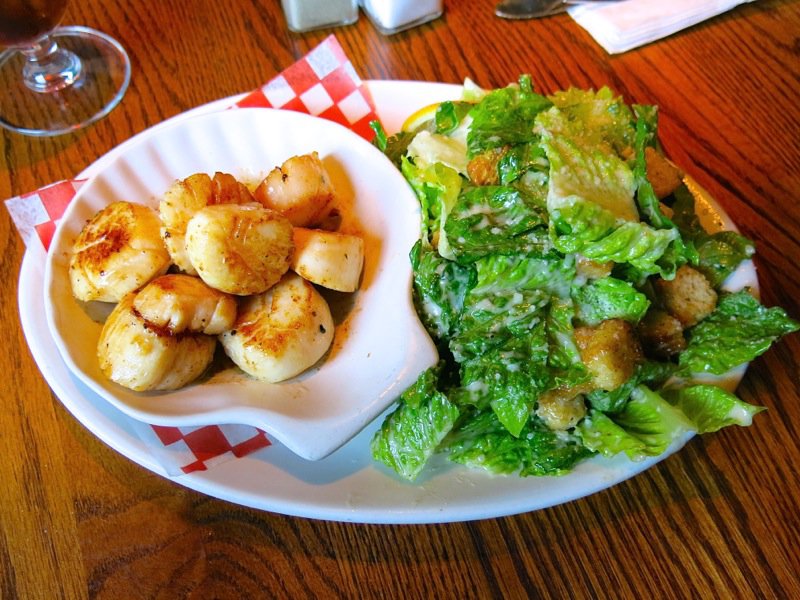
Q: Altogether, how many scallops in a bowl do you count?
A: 8